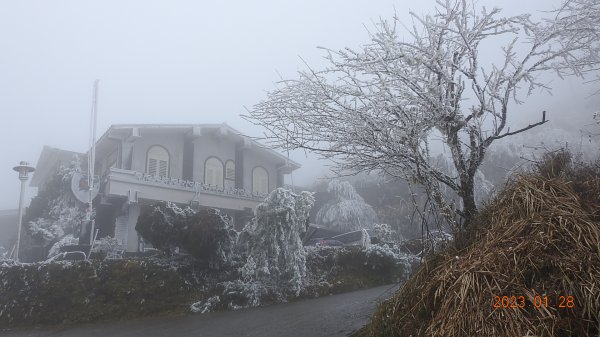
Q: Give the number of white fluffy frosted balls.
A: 0